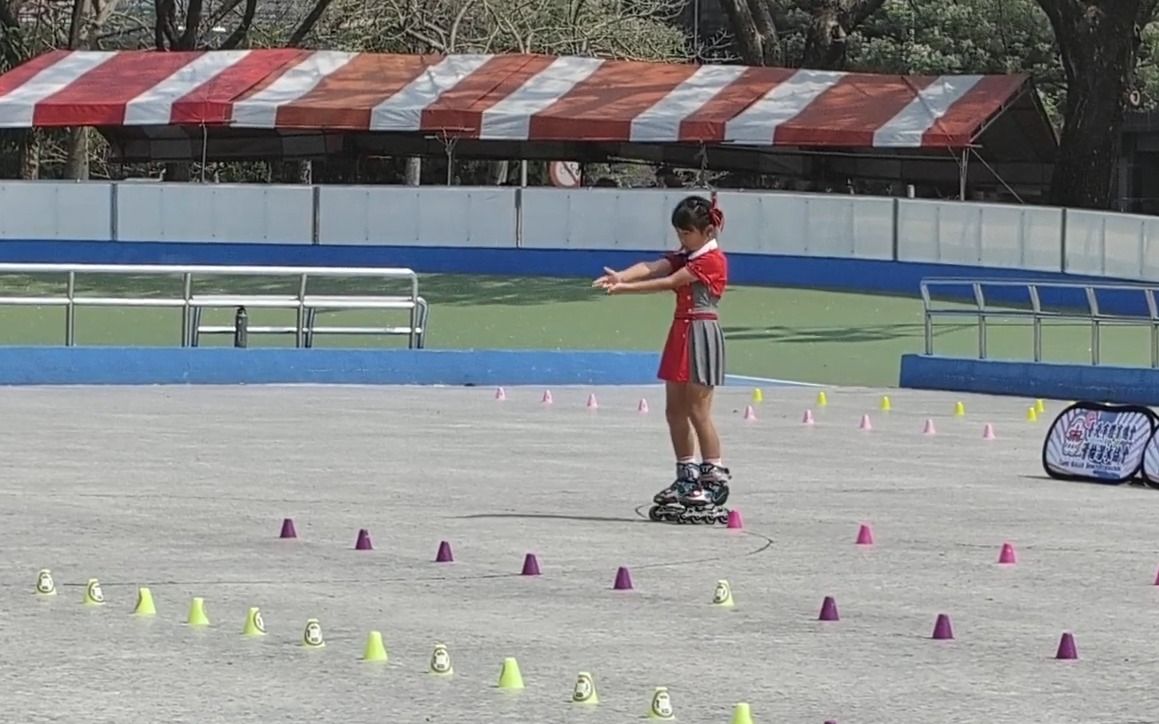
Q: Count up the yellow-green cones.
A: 13